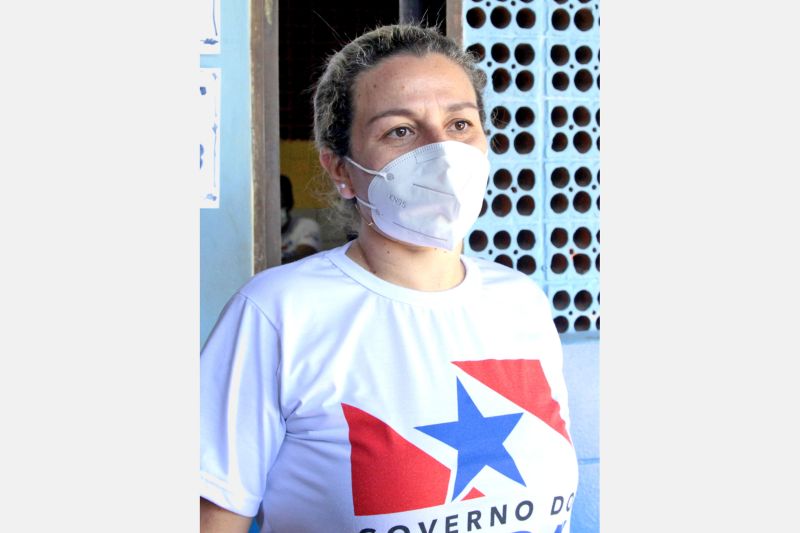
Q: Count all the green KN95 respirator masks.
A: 0